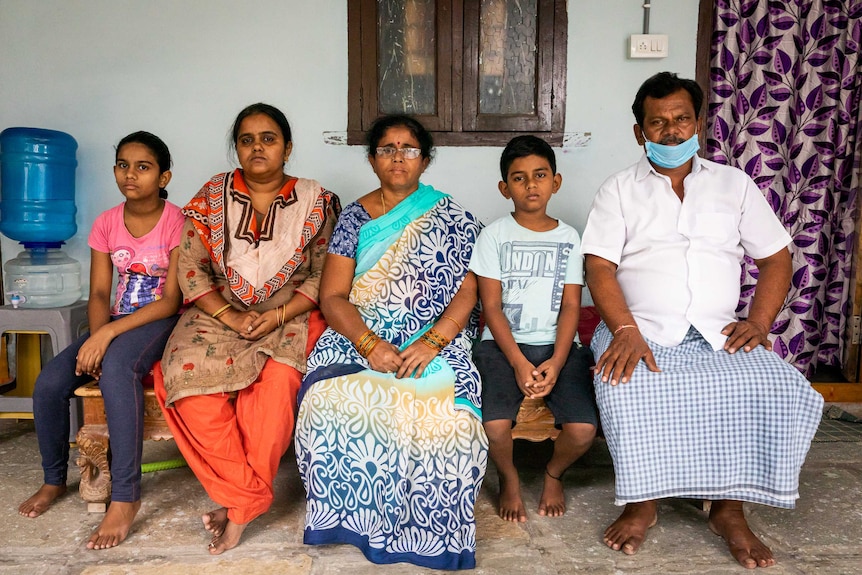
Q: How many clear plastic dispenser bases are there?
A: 1